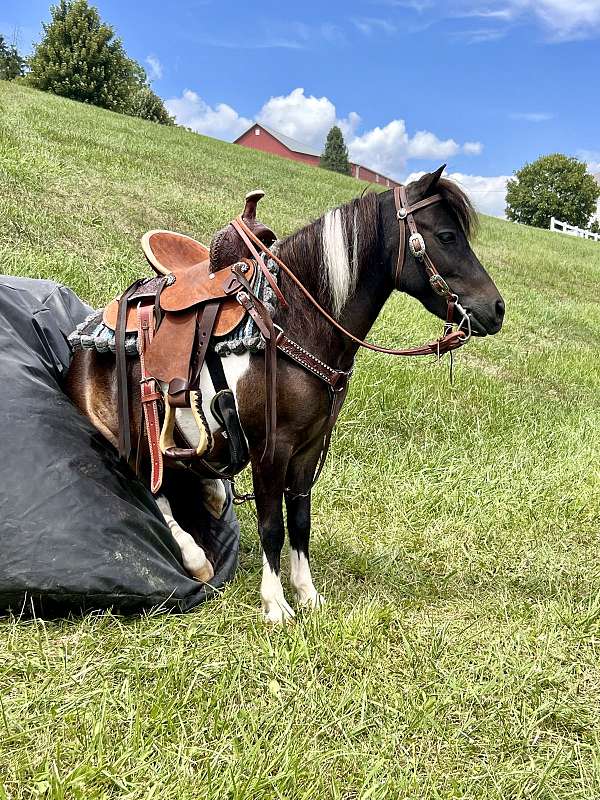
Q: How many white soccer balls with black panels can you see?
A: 0